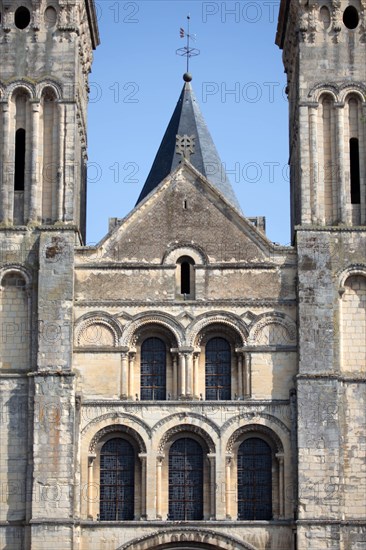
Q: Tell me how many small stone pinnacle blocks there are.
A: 2